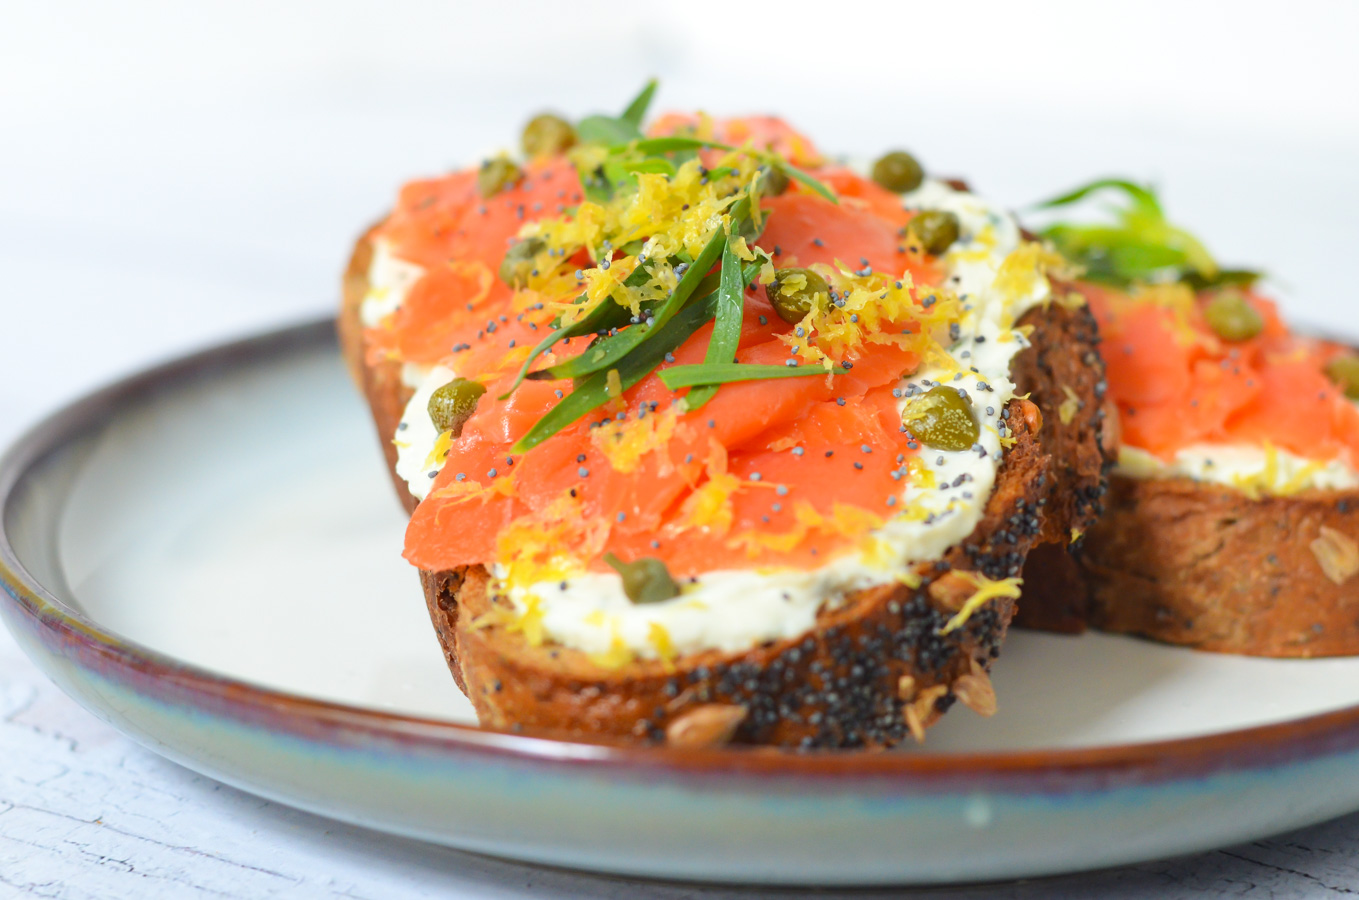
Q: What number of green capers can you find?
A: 12